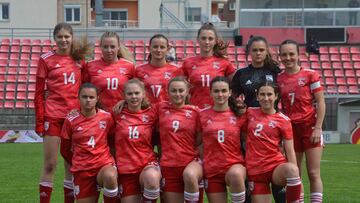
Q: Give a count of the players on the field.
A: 11